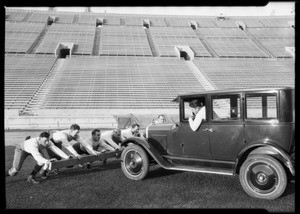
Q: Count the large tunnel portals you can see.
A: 2